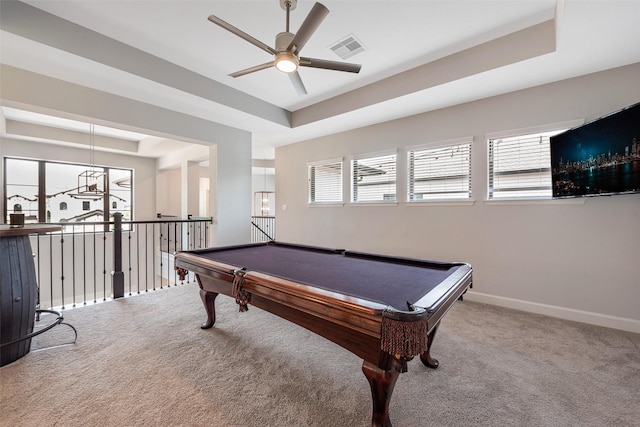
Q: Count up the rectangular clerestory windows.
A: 4